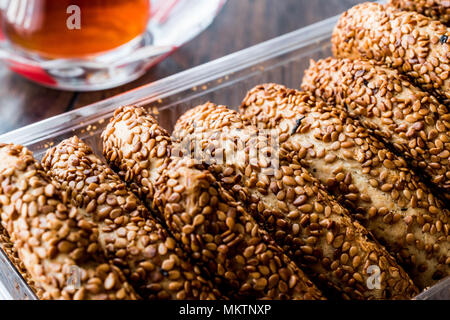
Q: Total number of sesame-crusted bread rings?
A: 8